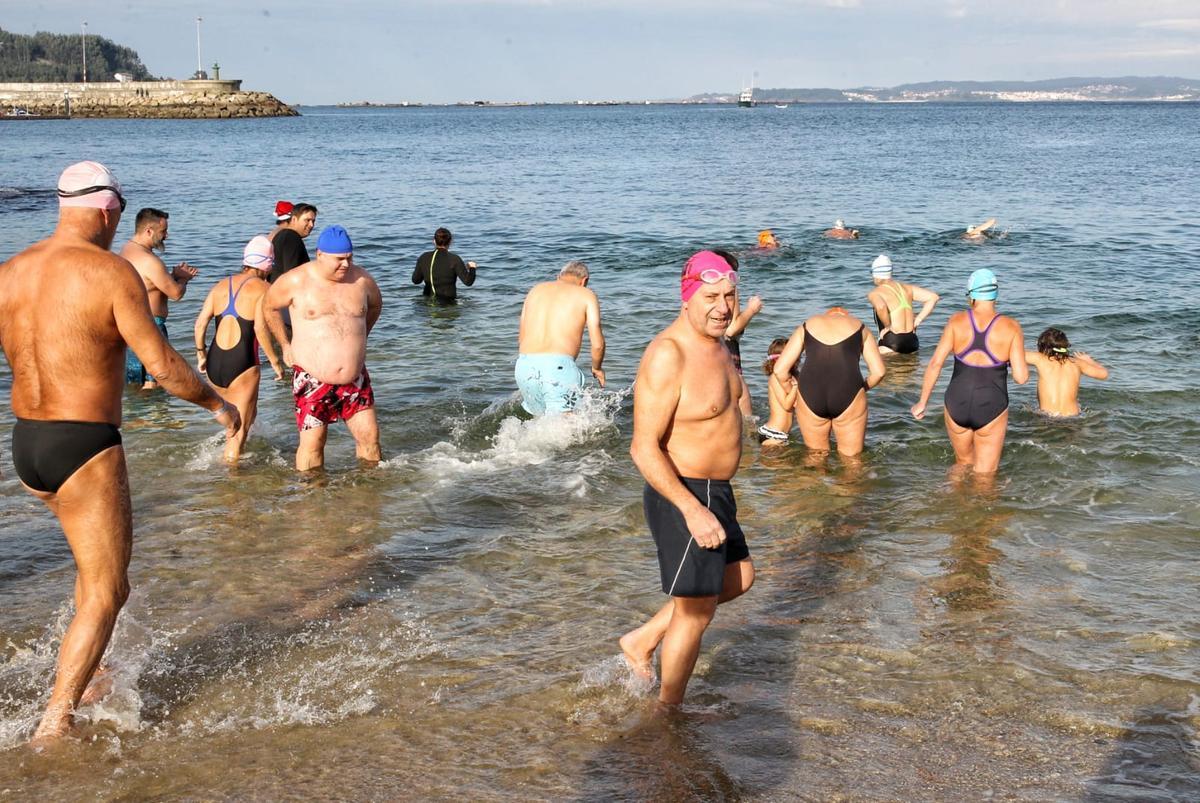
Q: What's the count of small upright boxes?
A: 0